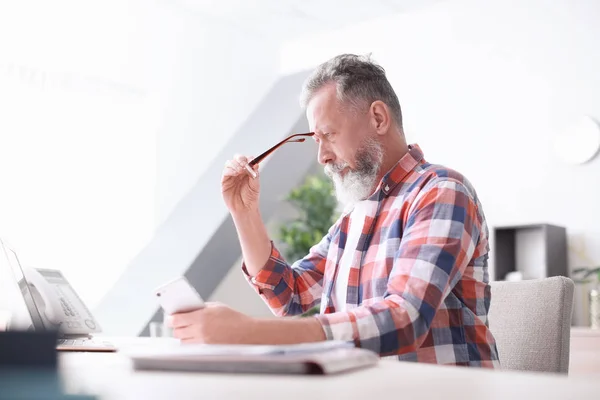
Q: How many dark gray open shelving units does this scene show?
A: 1